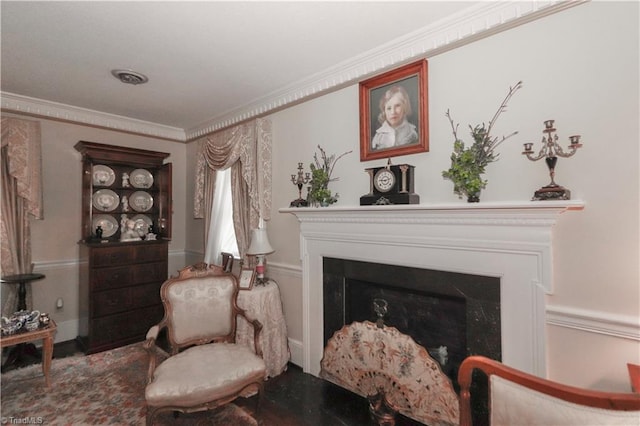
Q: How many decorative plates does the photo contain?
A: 6